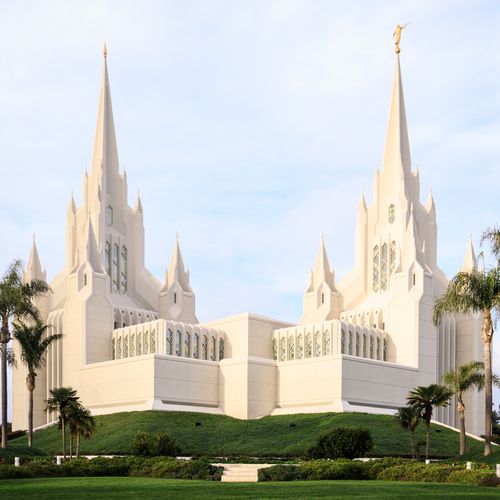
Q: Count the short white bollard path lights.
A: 5